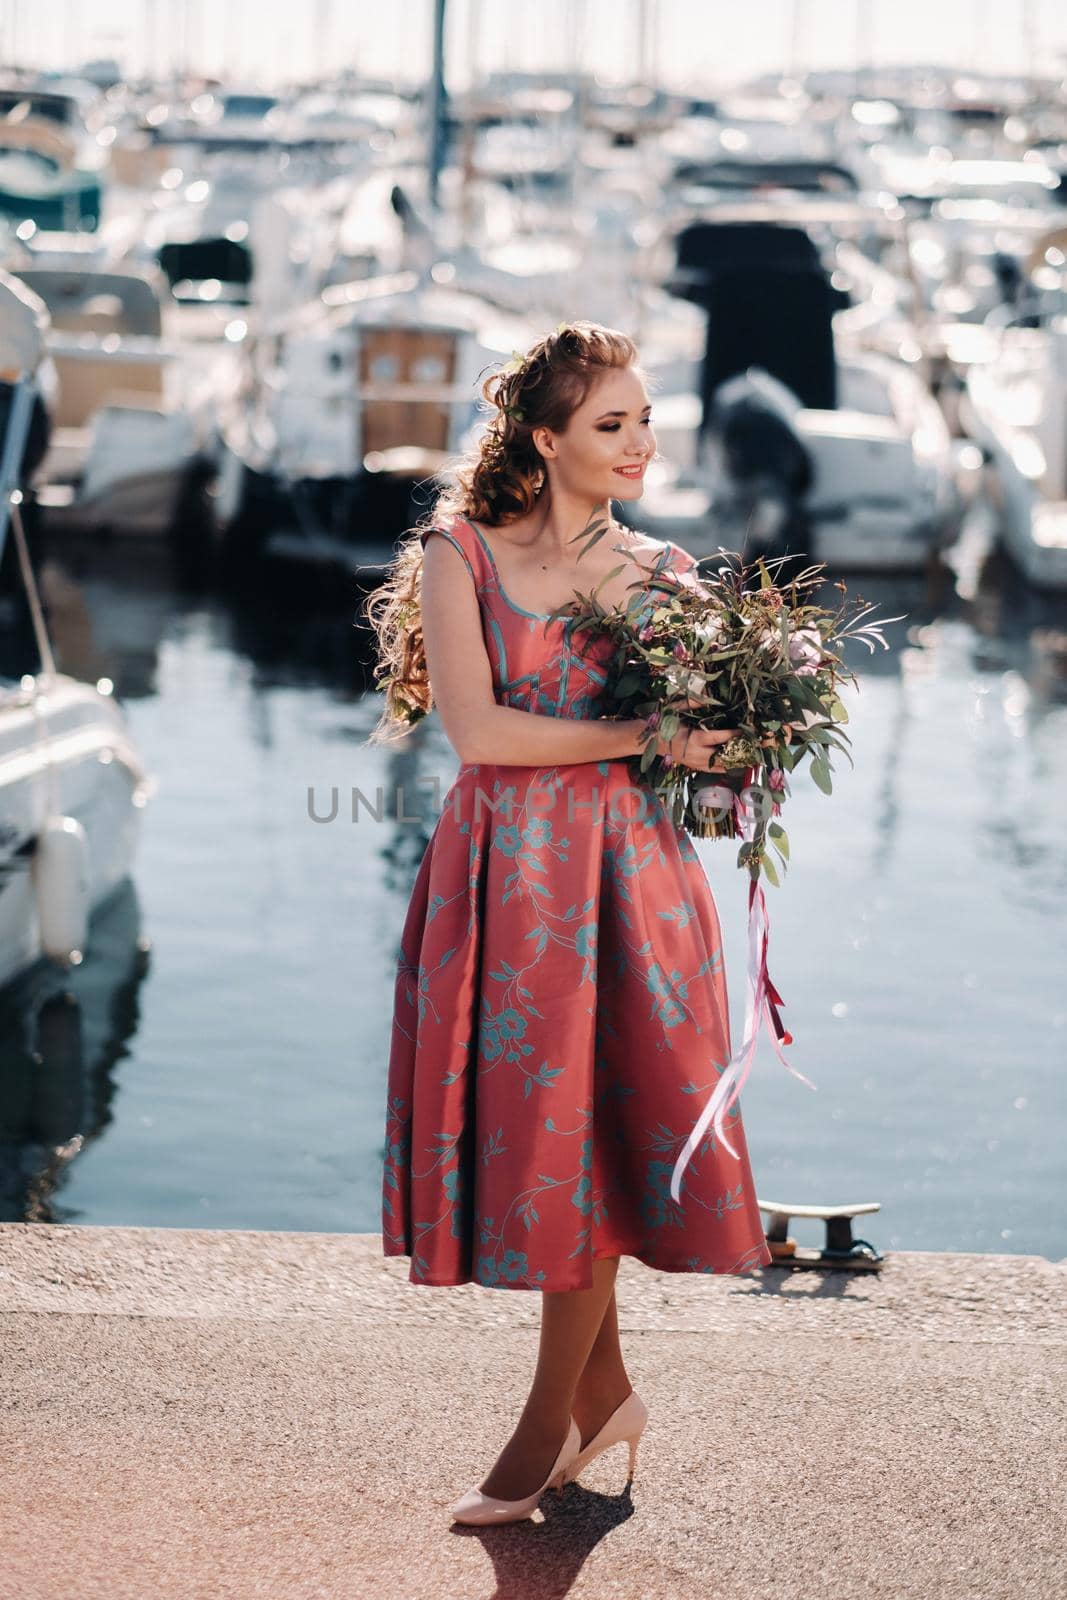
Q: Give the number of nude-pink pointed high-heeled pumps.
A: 2